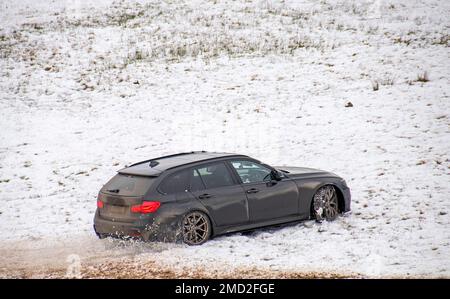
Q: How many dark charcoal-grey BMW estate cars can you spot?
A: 1